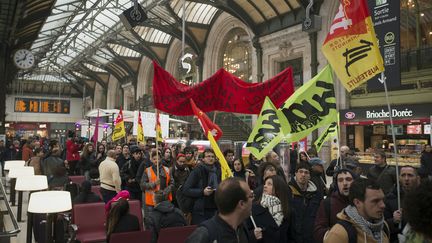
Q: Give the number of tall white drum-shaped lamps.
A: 4